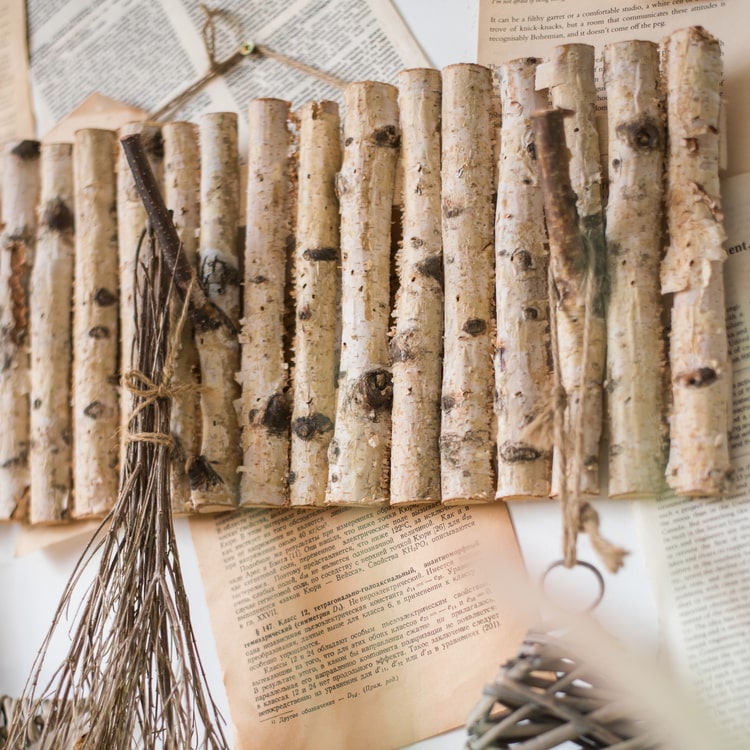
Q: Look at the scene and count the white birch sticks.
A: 15